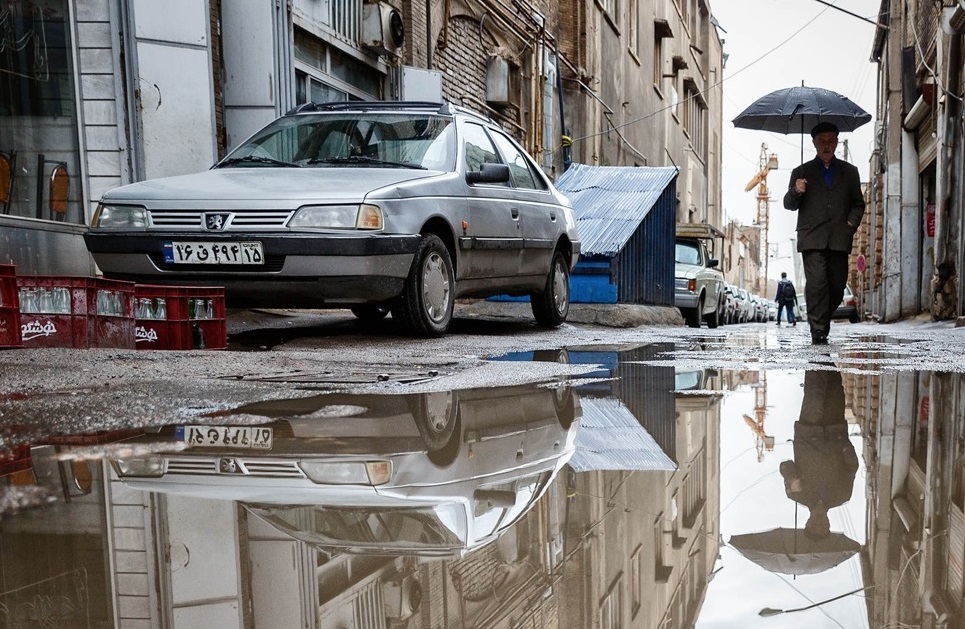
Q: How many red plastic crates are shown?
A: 3